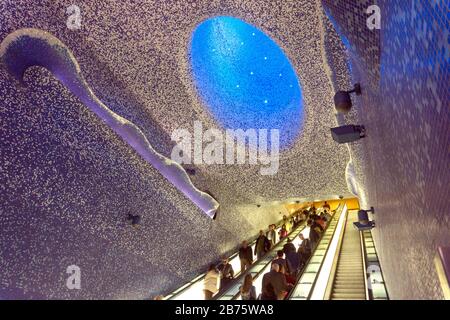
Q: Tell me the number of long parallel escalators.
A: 3